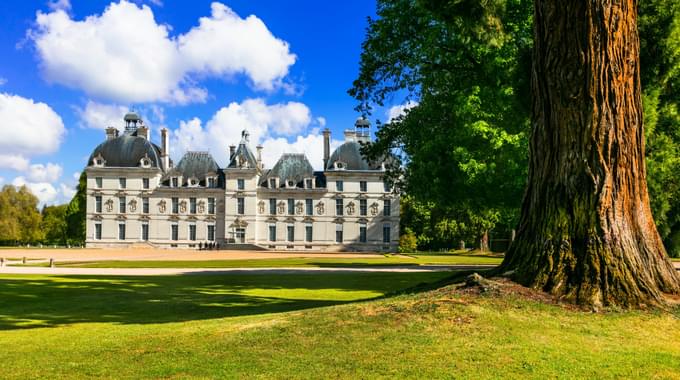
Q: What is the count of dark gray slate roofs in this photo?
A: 5